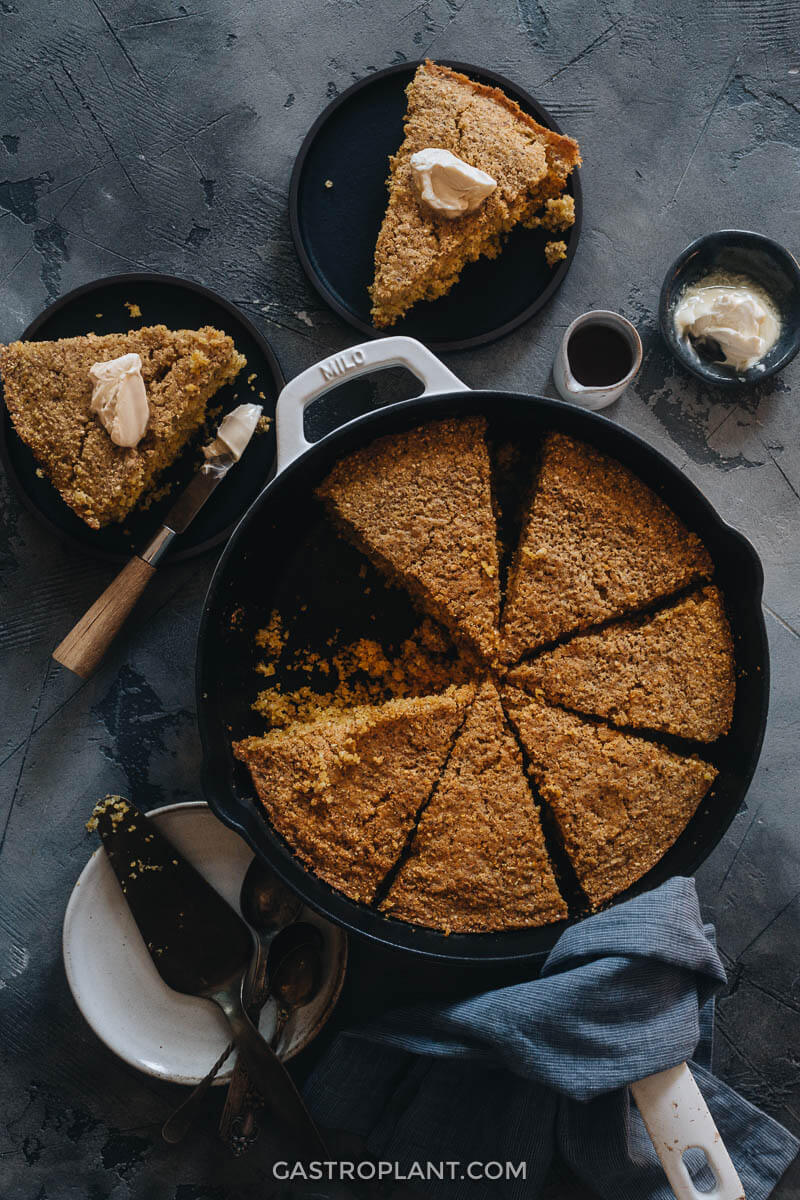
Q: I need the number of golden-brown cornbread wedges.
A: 8